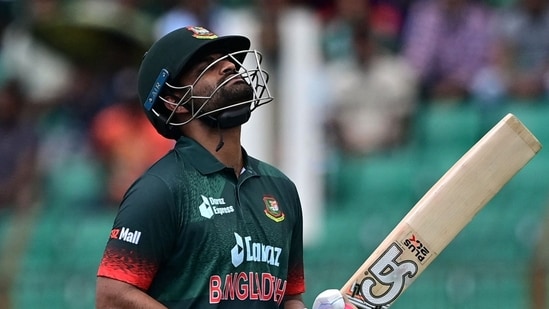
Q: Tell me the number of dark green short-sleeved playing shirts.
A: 1